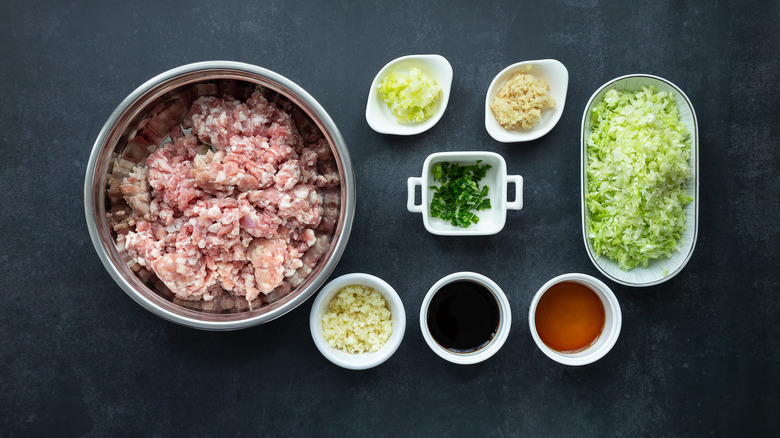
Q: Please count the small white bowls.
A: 6